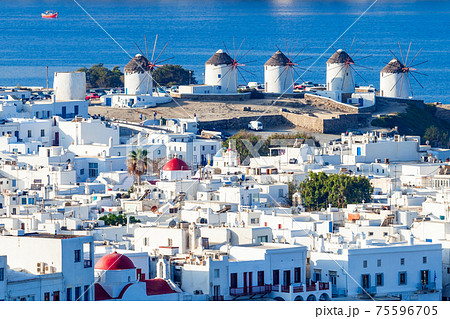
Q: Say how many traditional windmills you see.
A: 5